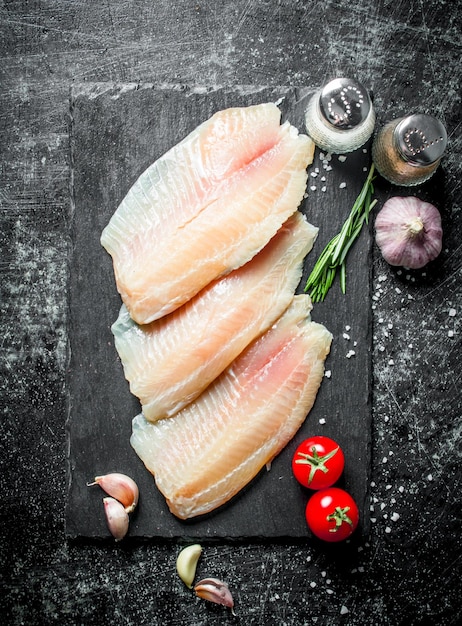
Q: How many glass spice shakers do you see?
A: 2